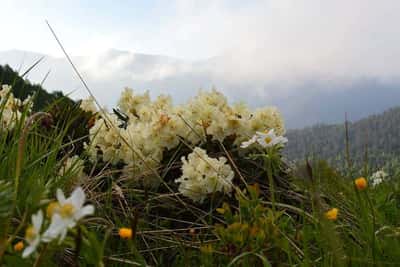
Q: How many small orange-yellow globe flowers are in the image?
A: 4